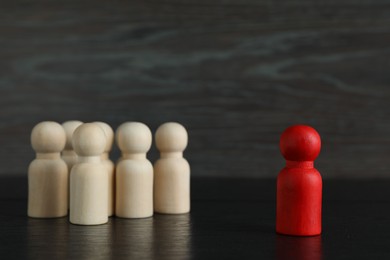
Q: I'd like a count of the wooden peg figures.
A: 7